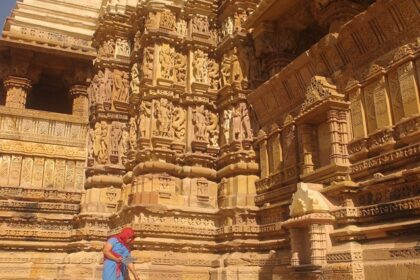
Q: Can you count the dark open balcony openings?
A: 2